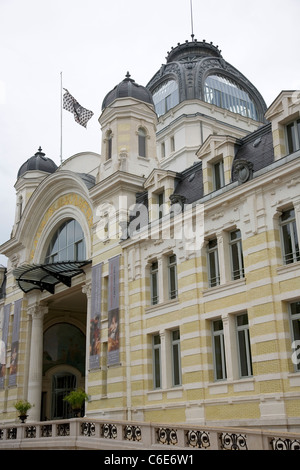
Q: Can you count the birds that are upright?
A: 0